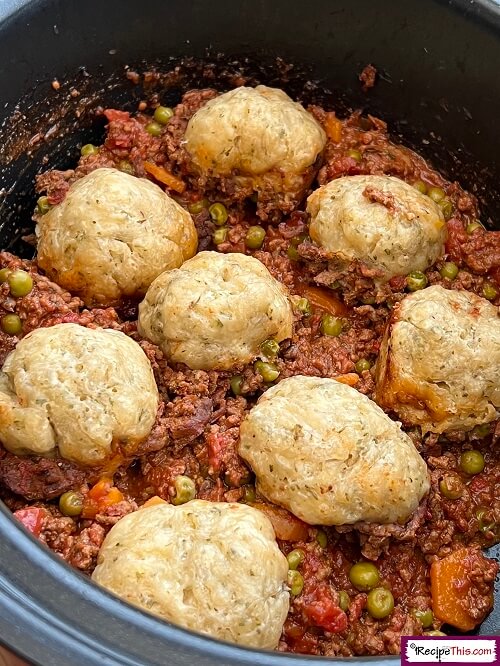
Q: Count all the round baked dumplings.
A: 8